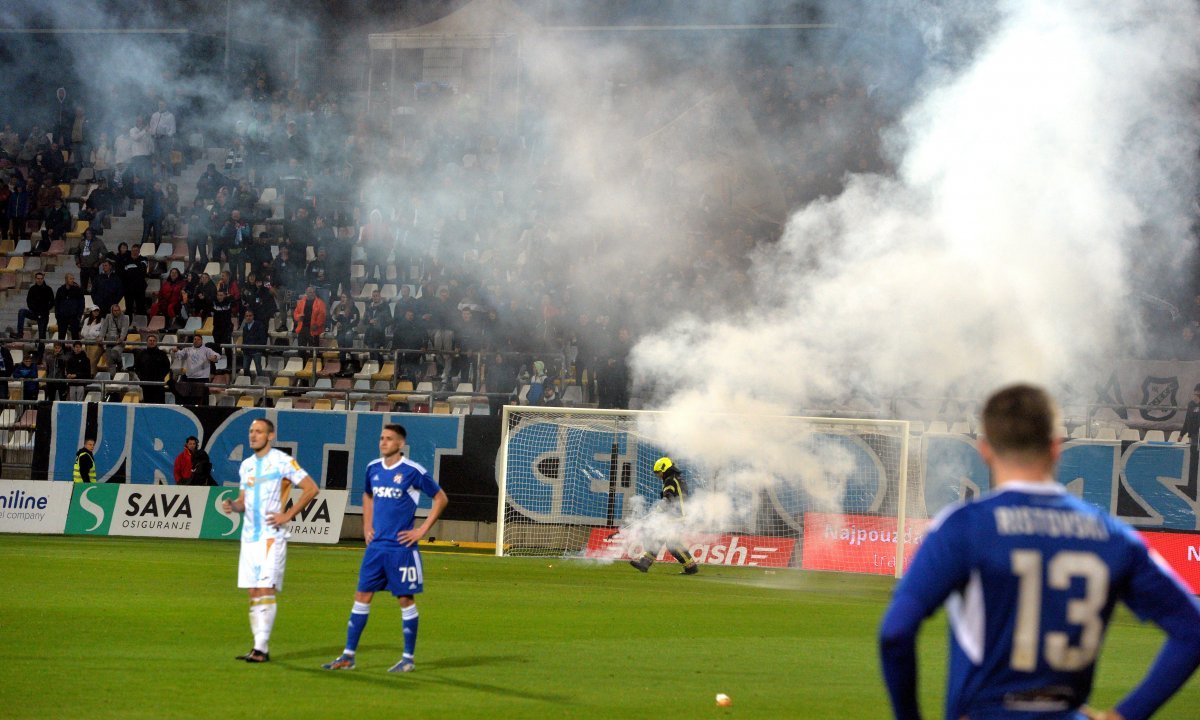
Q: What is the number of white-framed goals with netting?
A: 1